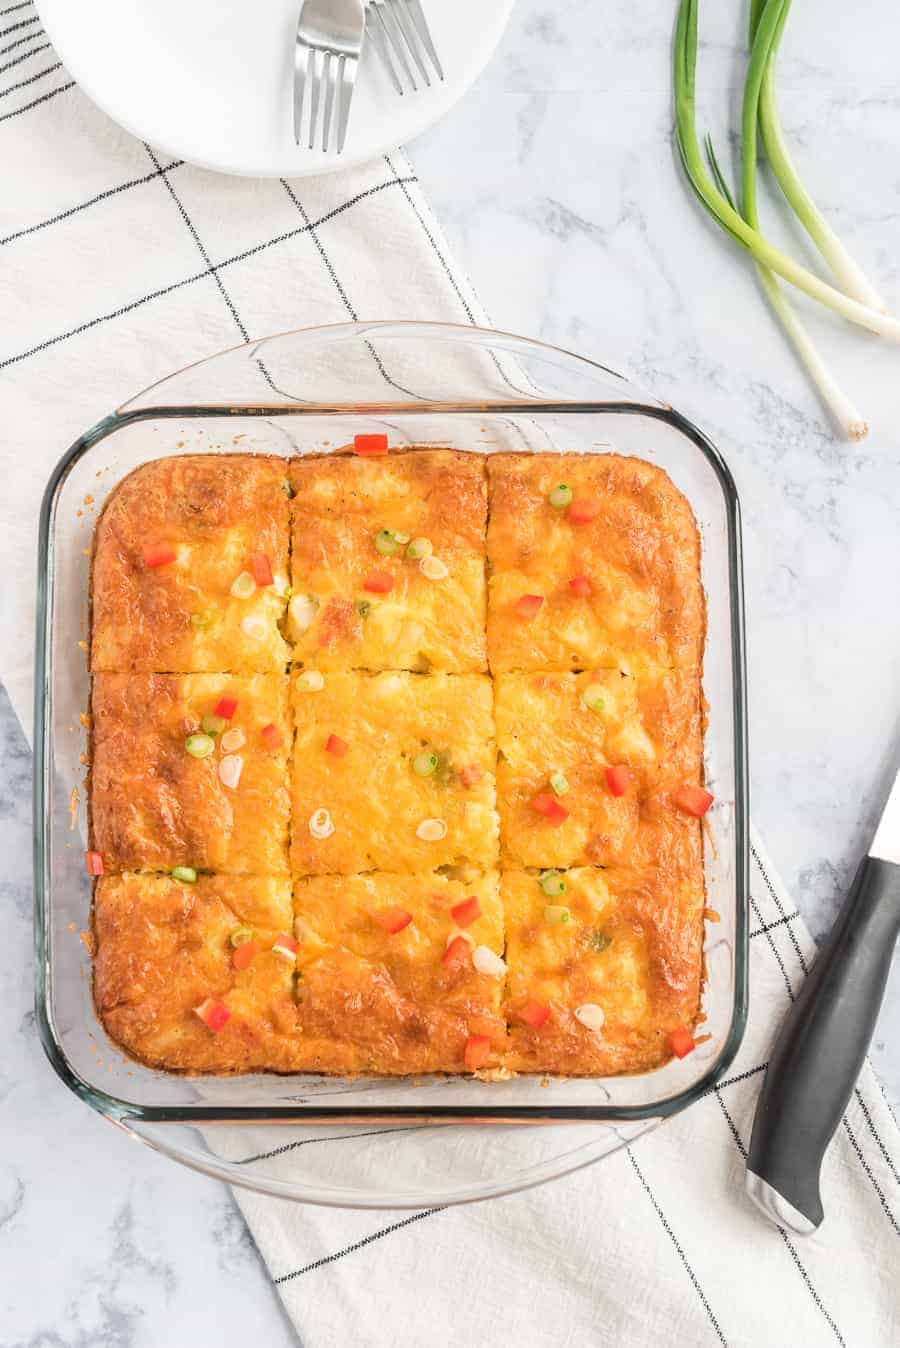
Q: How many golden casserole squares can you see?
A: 9